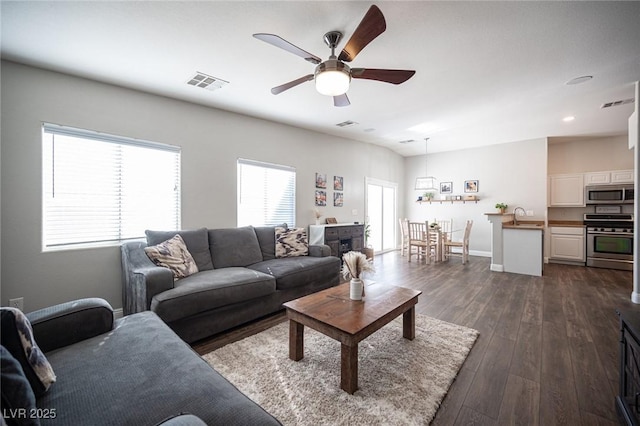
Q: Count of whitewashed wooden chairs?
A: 4